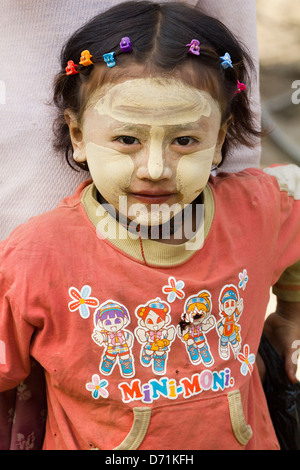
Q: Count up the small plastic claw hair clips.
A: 7